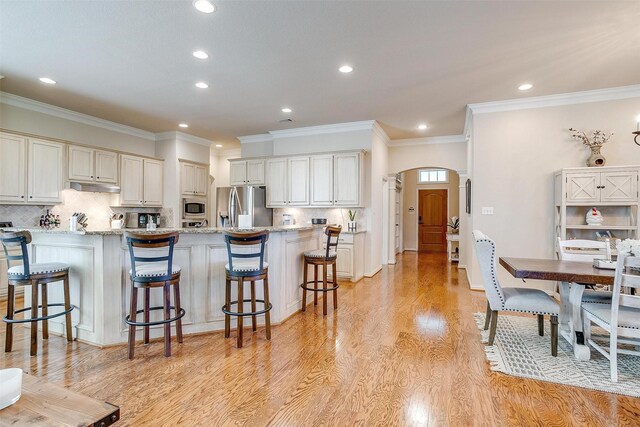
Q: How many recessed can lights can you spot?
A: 10